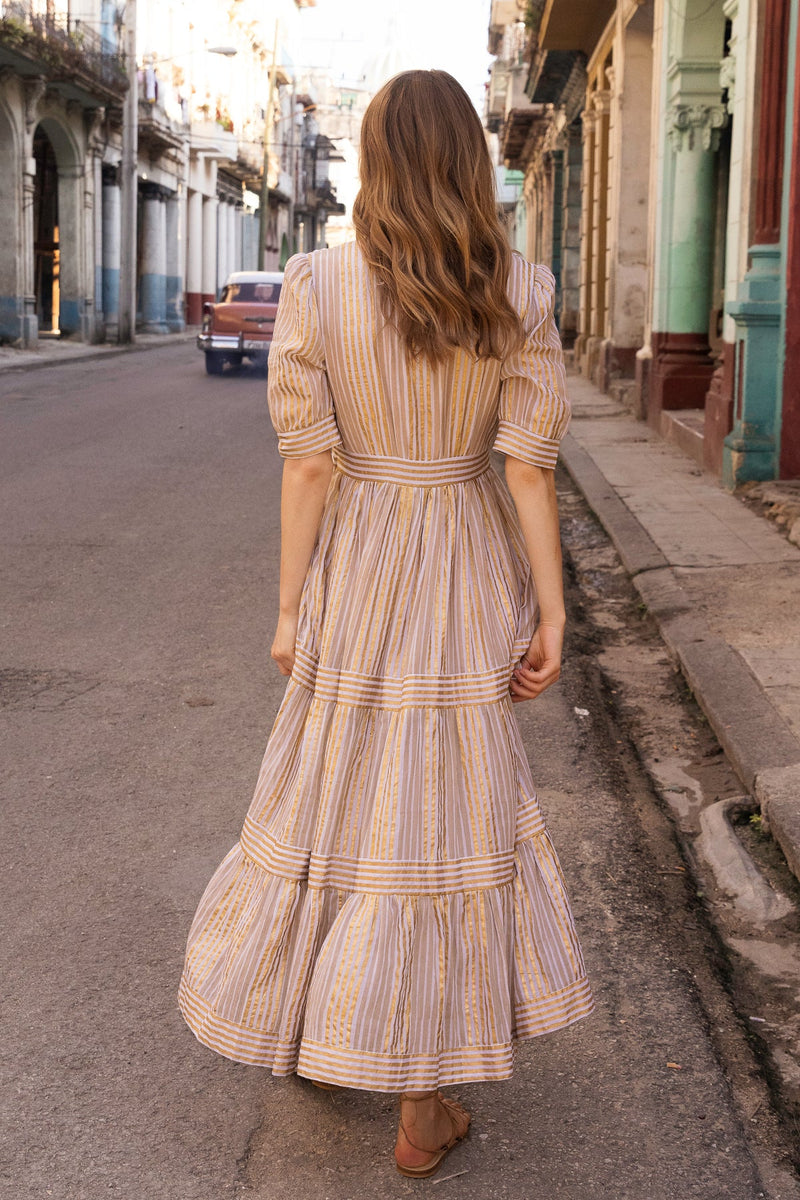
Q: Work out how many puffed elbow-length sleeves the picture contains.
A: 2